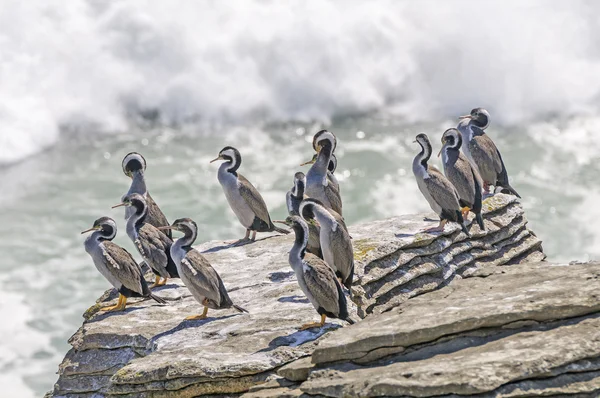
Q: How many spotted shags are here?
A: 13